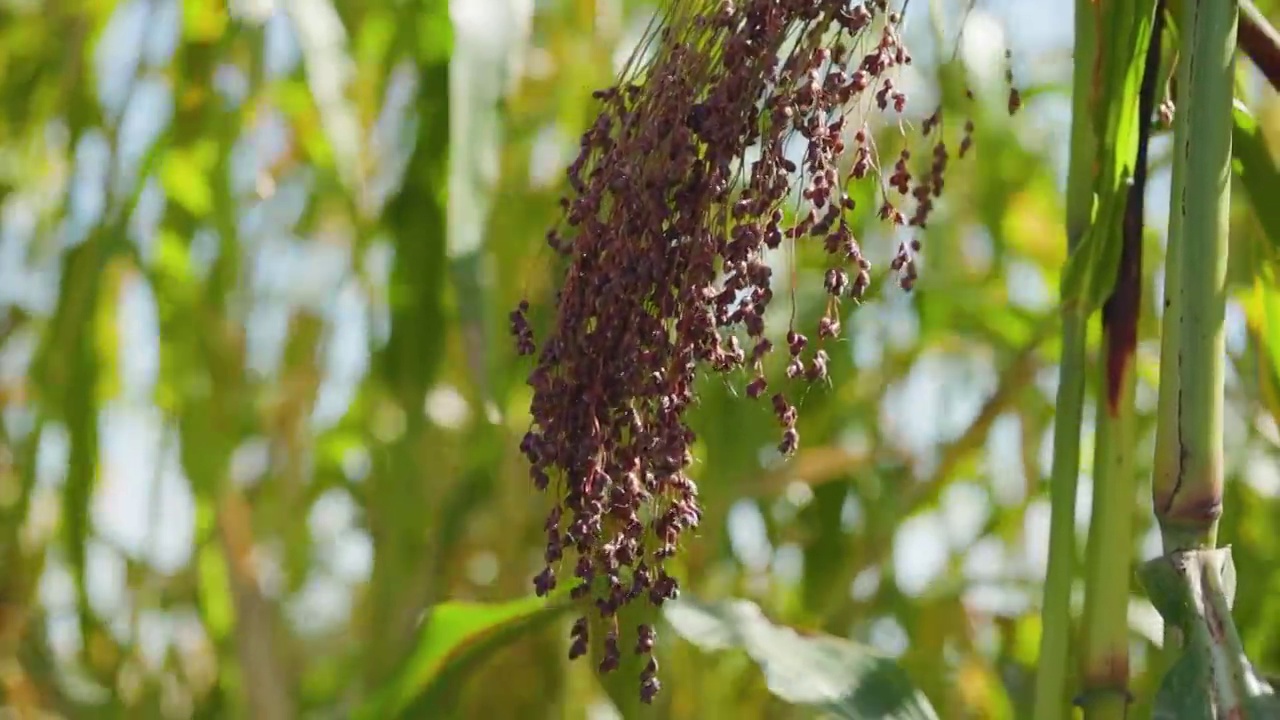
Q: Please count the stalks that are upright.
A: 3